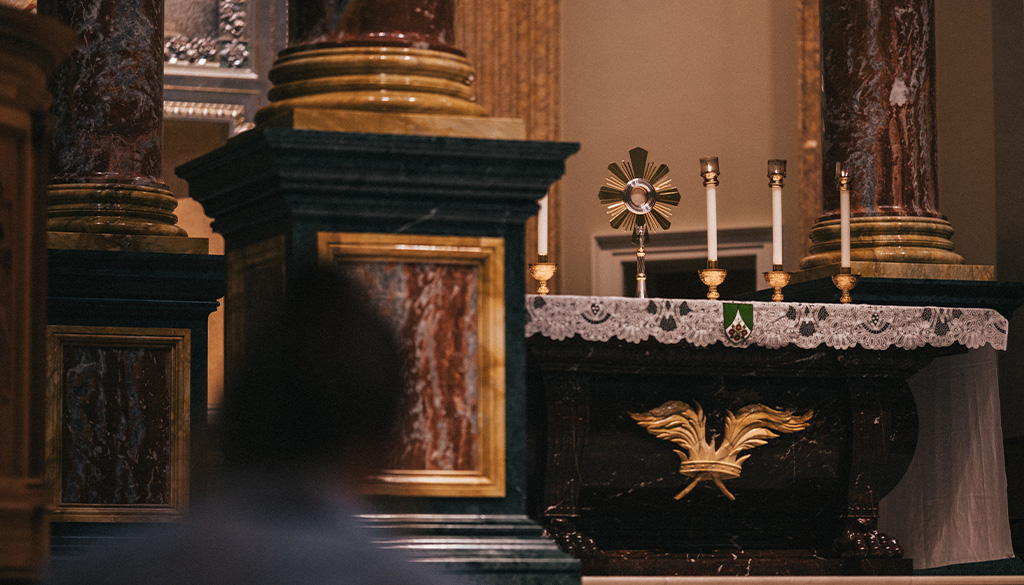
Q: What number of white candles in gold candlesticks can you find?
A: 4